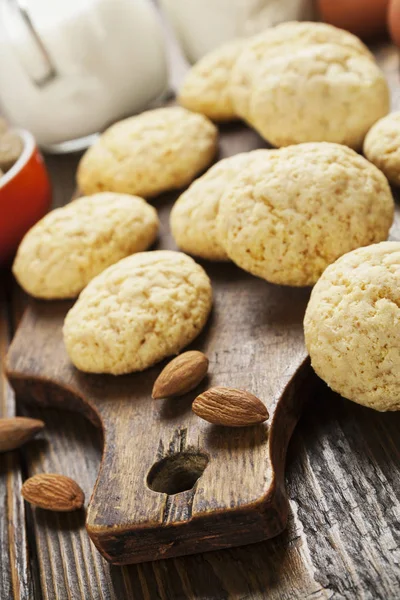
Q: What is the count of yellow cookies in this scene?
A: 10